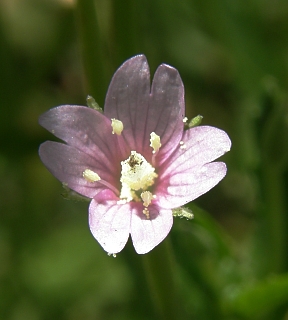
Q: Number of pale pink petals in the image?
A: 4